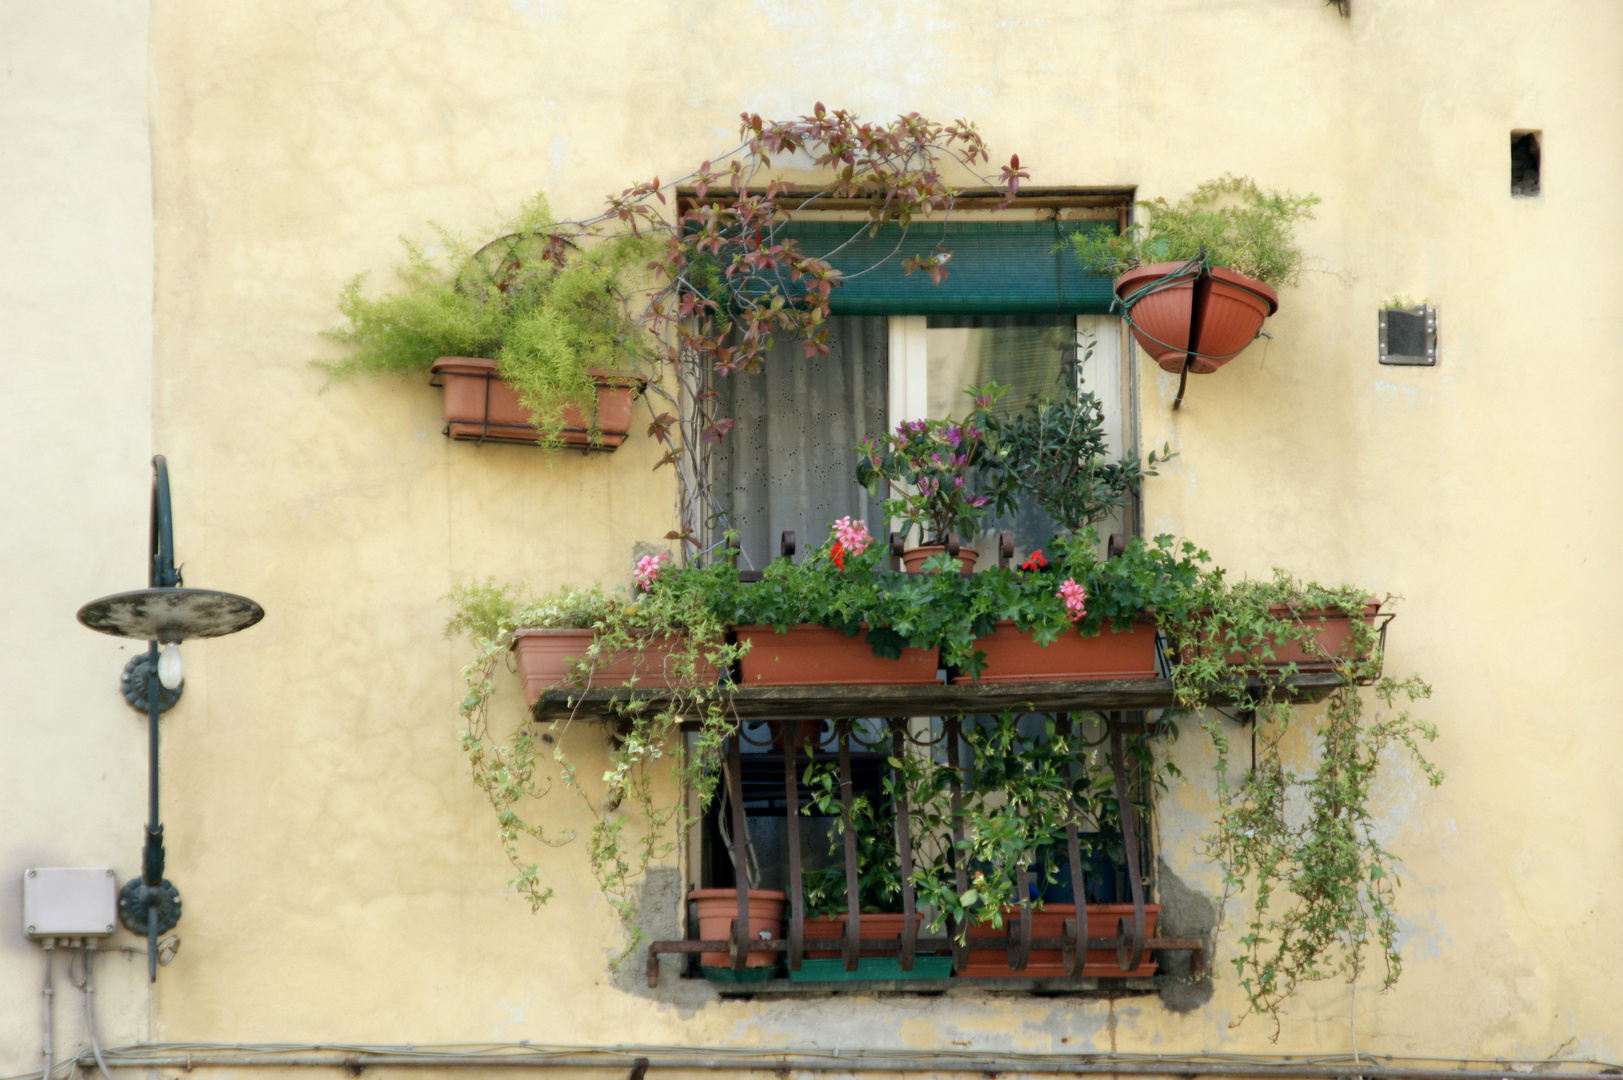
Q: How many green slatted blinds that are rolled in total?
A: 1